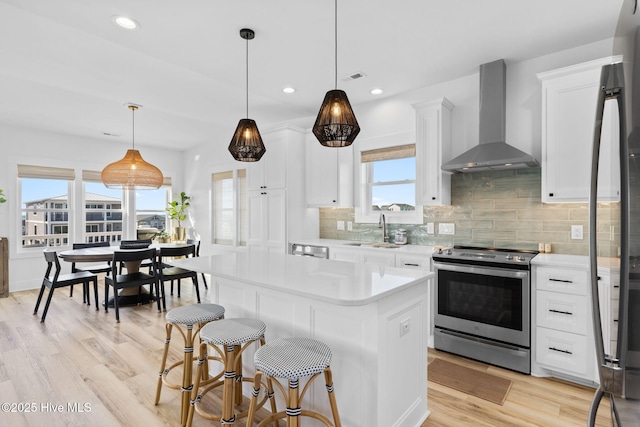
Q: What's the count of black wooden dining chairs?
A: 6